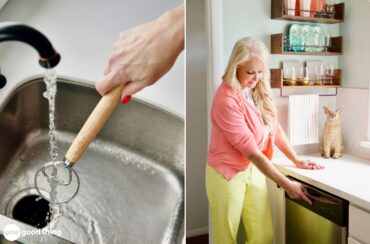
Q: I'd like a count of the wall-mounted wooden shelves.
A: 3